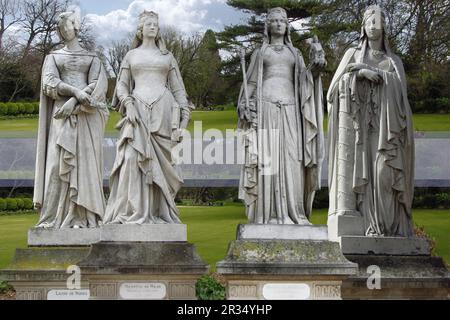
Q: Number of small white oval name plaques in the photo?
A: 3